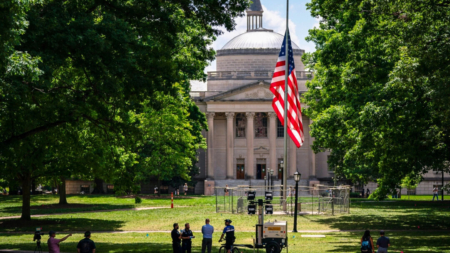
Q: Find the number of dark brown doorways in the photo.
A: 3